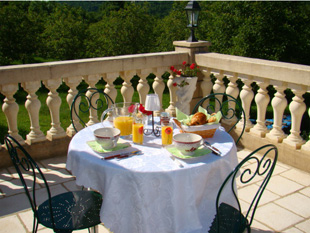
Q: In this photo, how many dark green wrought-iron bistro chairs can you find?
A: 4